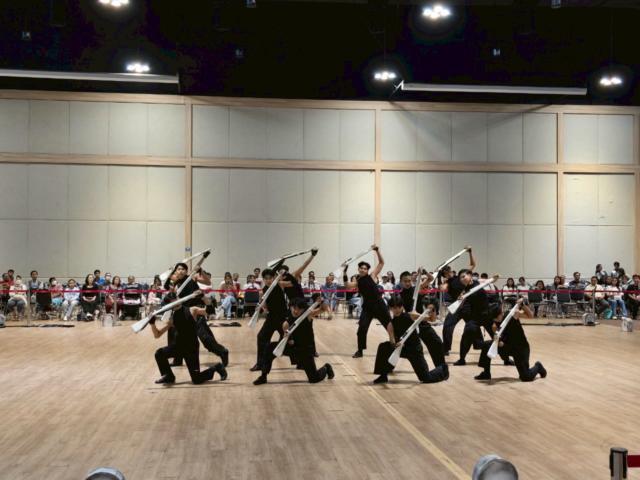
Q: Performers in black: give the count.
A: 12